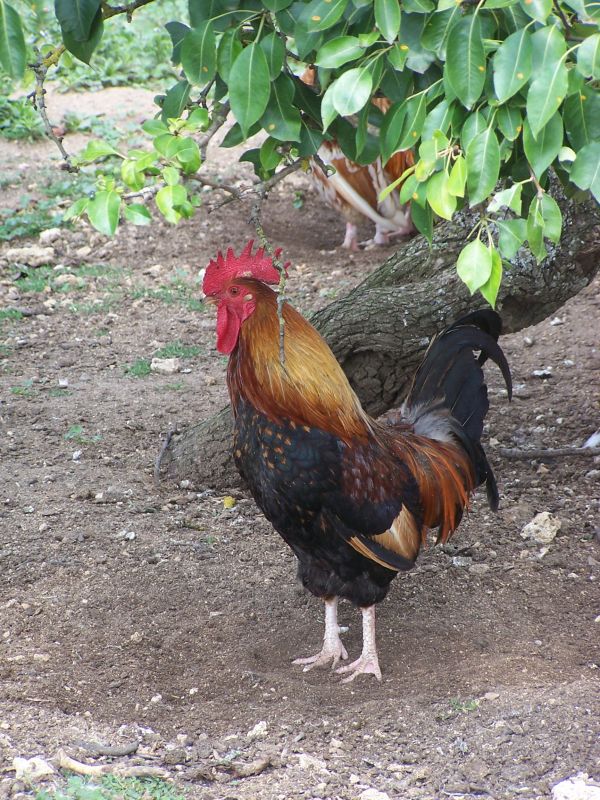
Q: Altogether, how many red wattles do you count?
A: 1